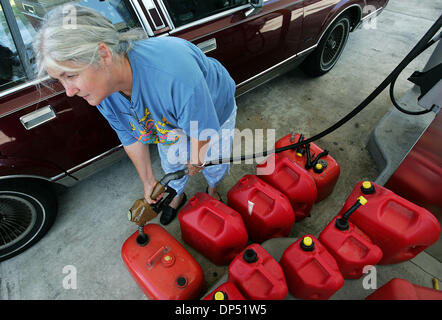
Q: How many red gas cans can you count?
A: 11